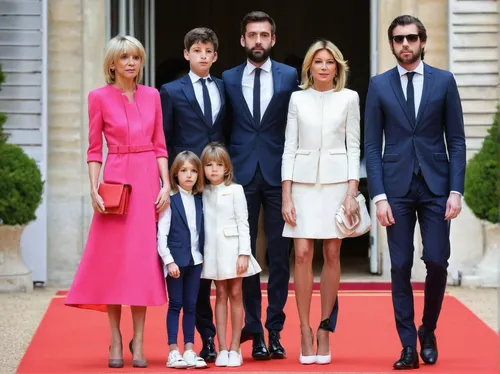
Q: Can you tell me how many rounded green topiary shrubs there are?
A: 2